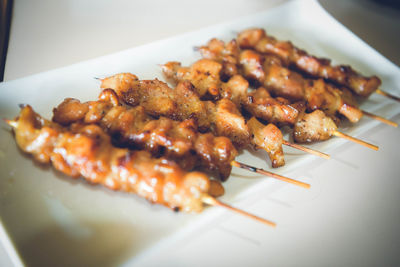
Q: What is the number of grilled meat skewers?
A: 6